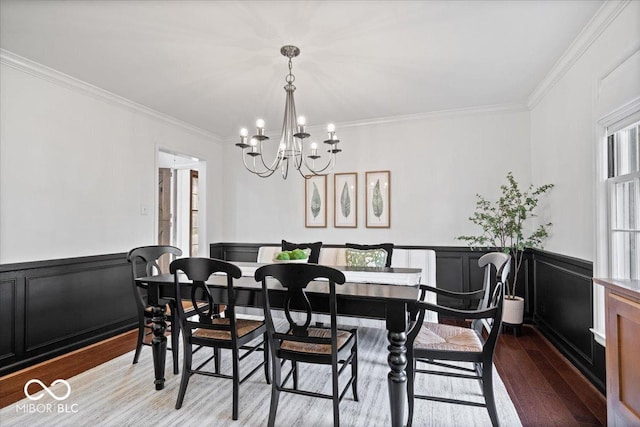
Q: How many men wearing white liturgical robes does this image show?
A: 0